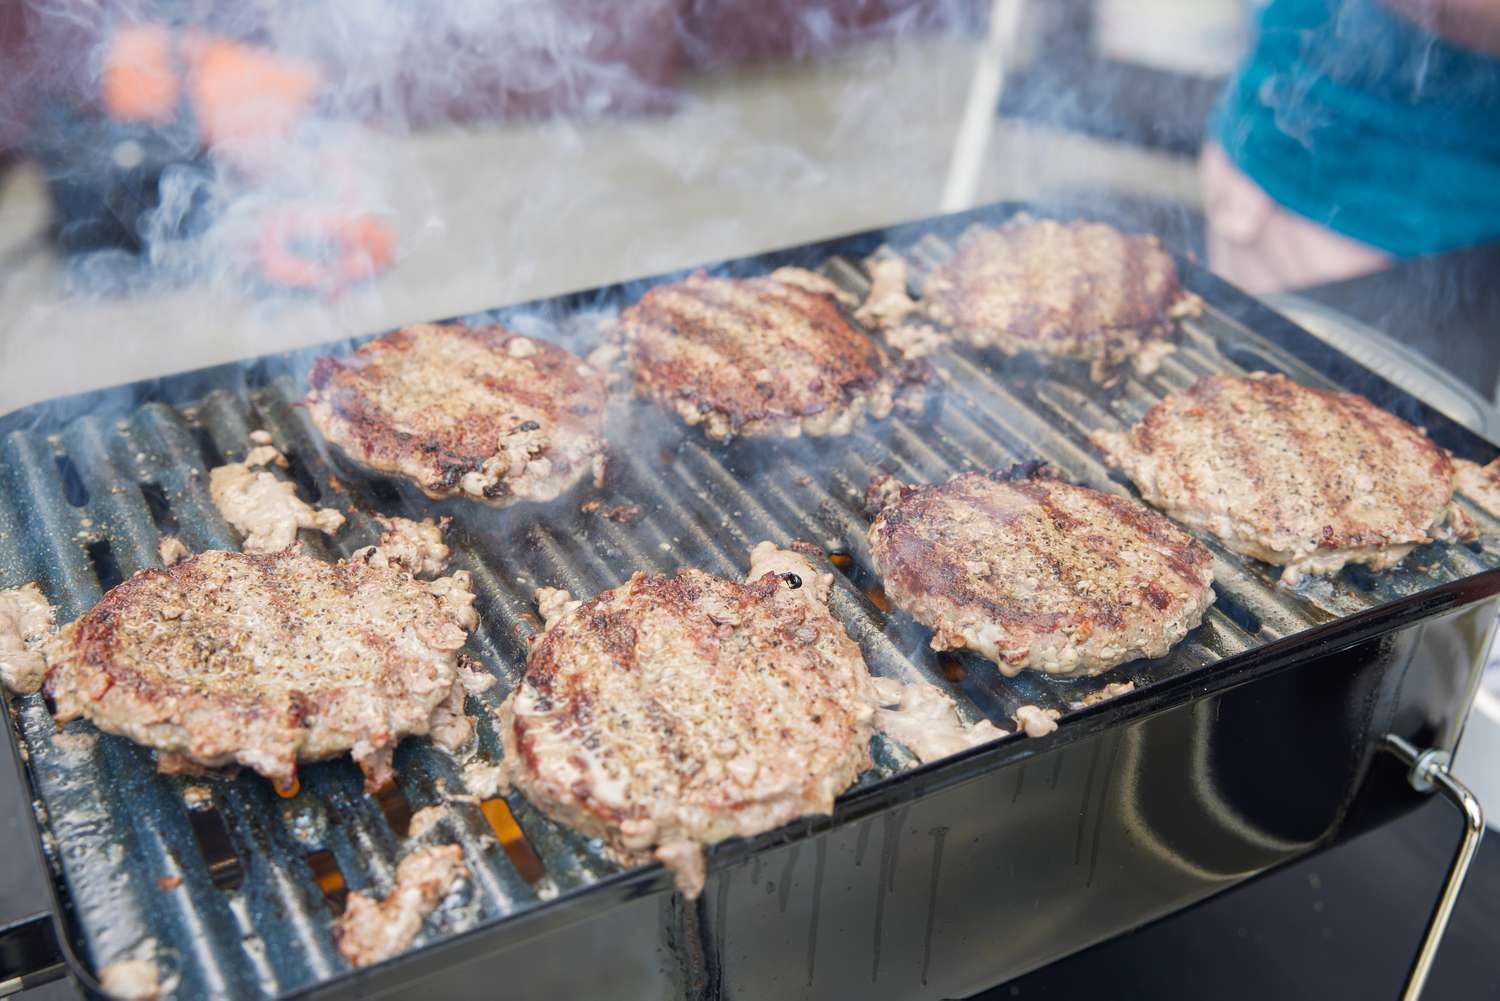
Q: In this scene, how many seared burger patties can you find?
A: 7